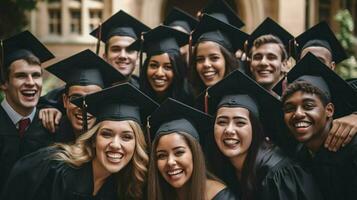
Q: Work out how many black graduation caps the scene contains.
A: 13